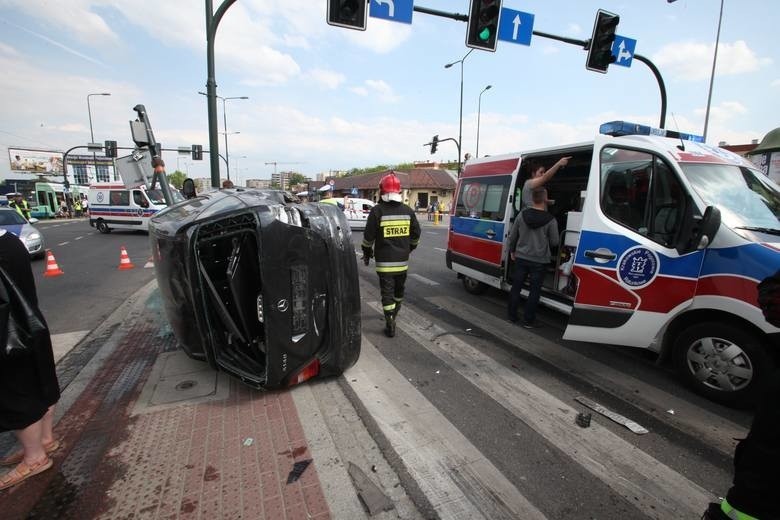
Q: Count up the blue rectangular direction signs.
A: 3